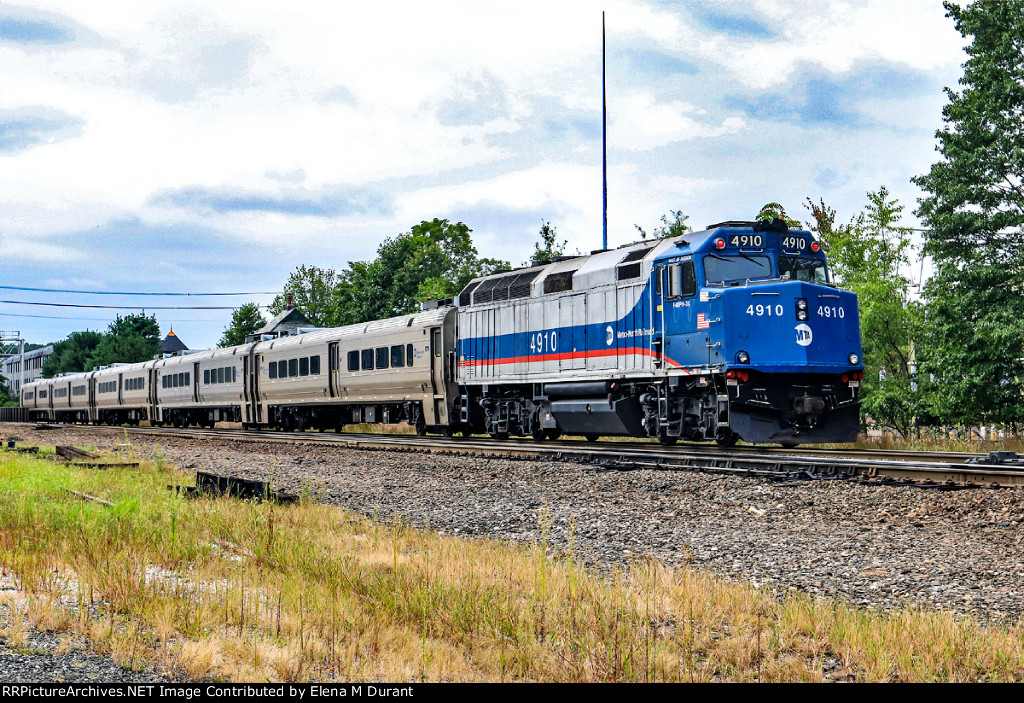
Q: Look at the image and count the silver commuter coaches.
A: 5